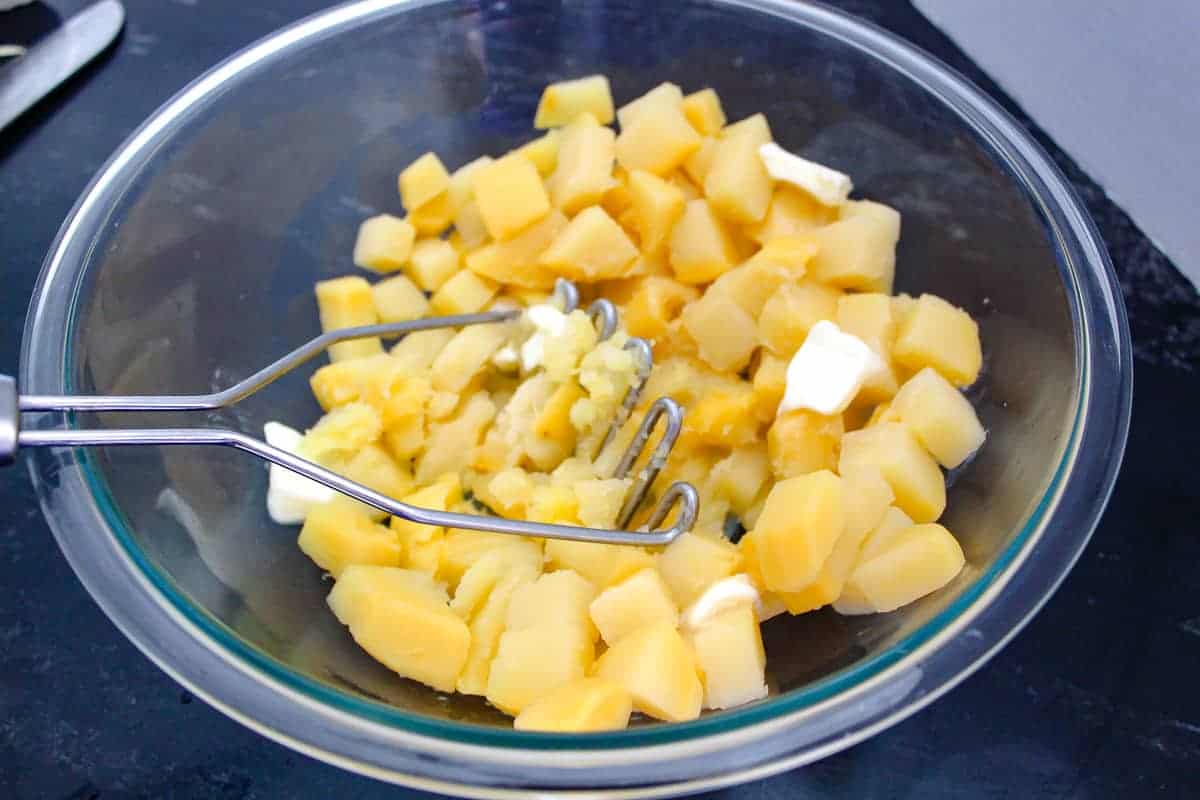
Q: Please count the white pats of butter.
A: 5